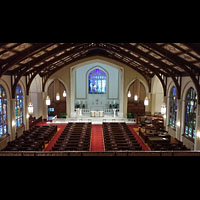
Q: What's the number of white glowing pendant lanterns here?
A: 8